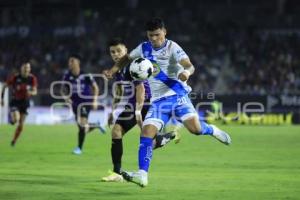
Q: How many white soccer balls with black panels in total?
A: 1